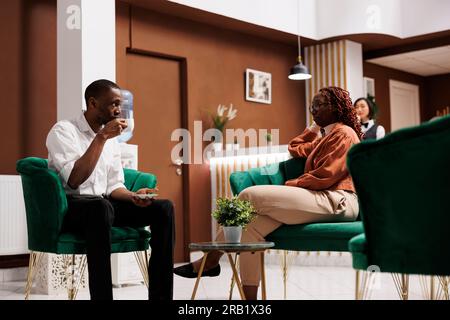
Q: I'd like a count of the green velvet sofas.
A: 3